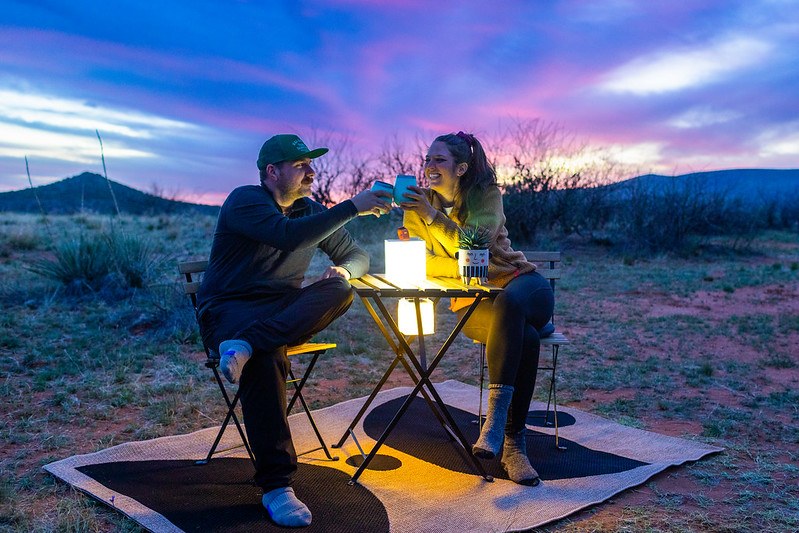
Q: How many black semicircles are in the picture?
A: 2